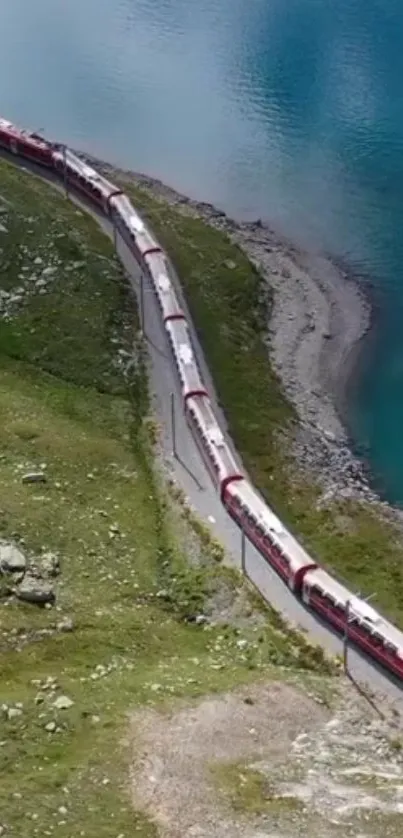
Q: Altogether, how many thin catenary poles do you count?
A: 6